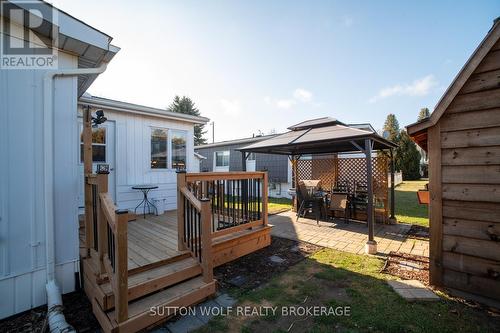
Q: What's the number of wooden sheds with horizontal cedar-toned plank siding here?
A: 1